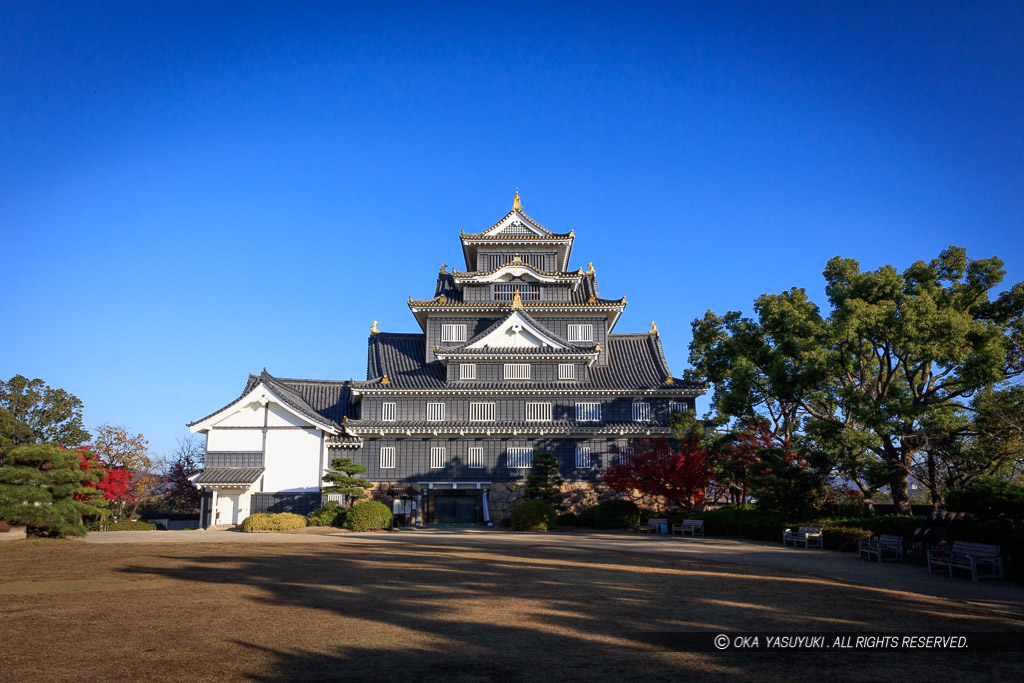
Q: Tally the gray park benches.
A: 5